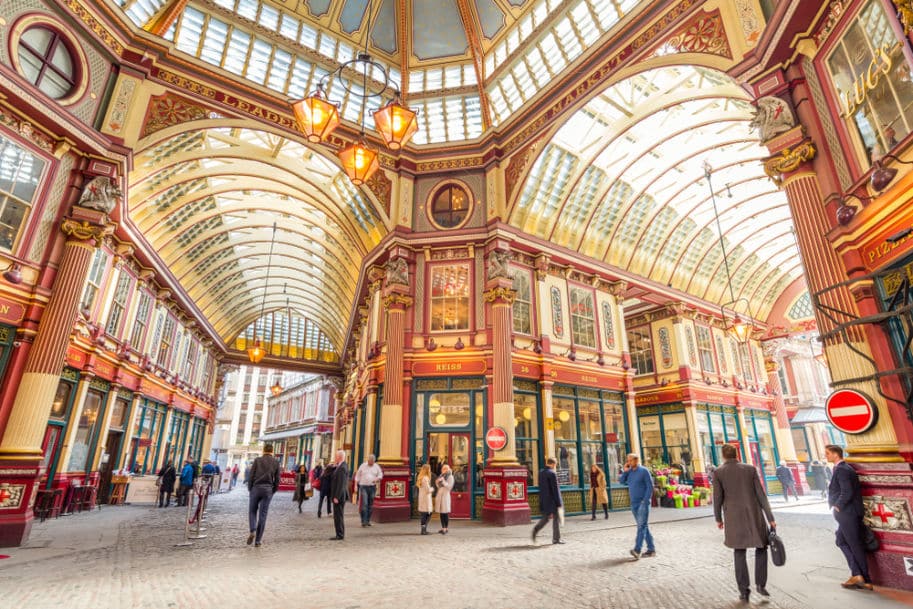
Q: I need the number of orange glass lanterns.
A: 6